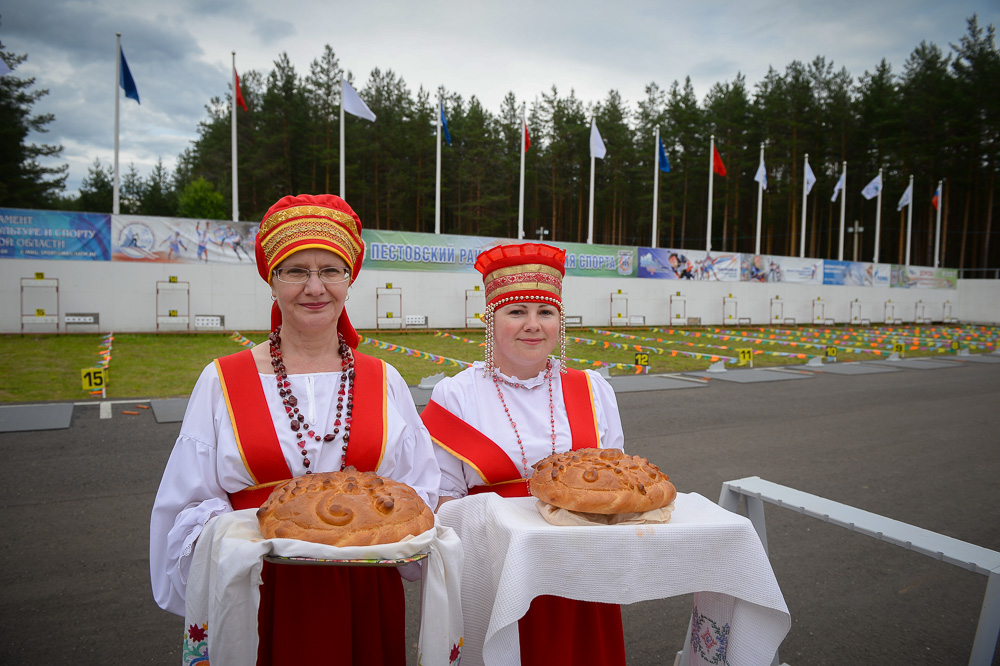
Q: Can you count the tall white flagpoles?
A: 14